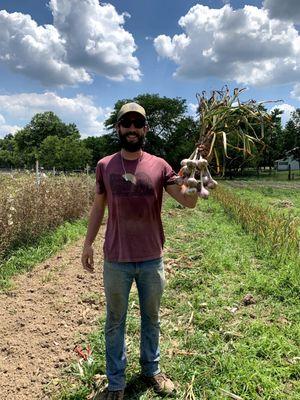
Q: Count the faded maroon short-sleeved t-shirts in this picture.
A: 1